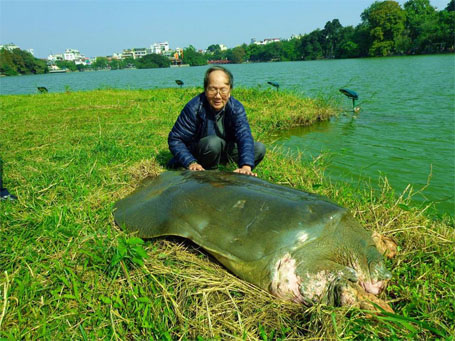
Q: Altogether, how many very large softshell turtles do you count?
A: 1